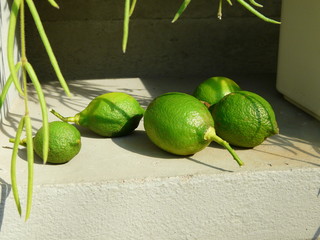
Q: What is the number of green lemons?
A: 5